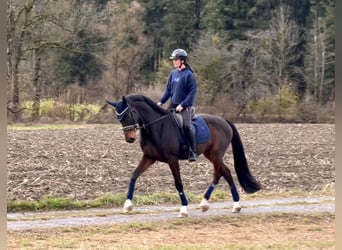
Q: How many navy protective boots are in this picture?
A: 4